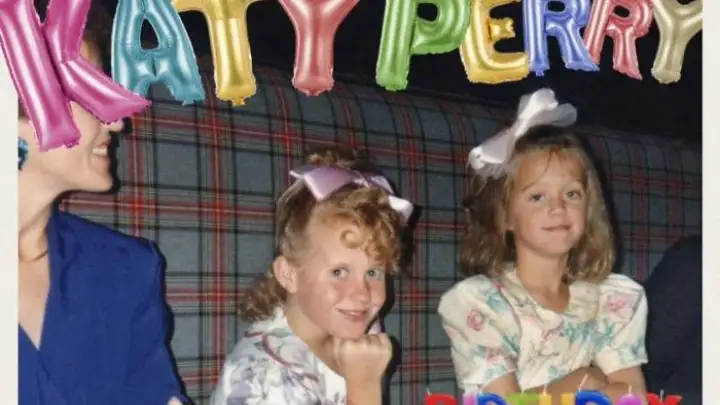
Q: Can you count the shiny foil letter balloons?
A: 9